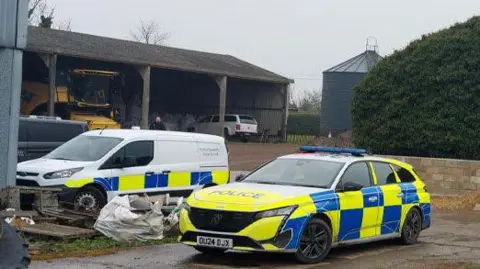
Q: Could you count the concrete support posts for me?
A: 4